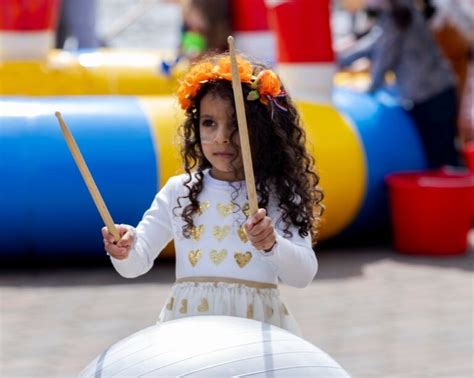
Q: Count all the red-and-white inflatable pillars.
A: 3